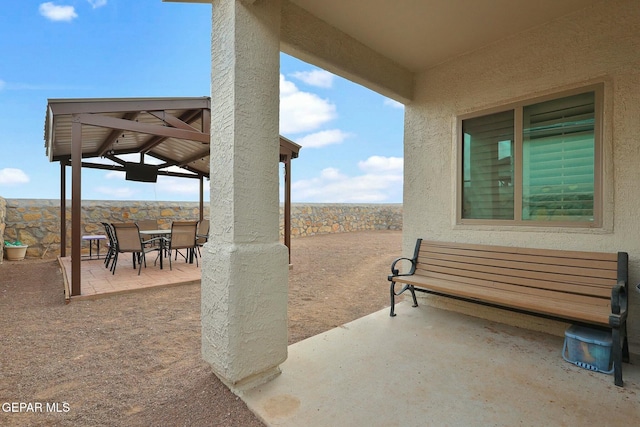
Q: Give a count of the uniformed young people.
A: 0